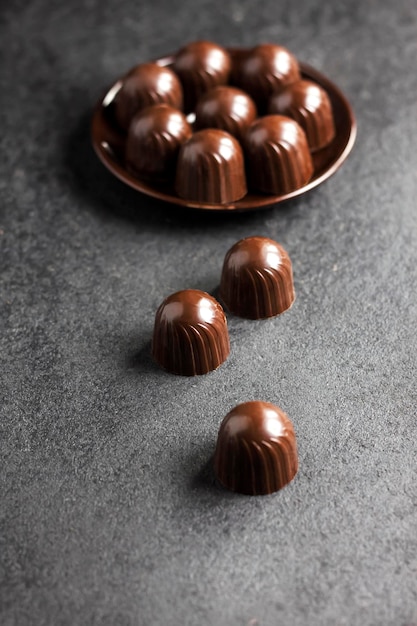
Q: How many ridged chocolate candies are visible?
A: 11